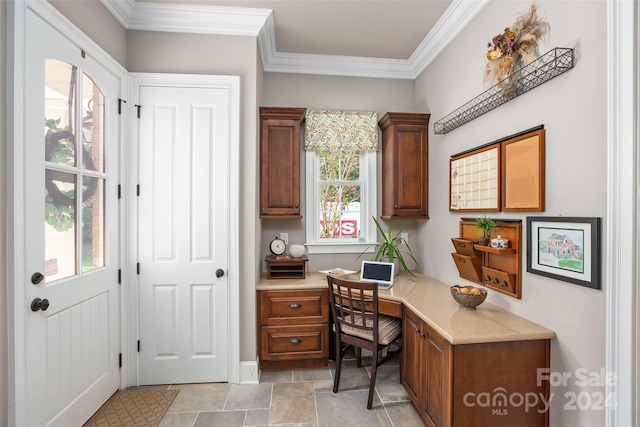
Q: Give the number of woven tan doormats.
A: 1